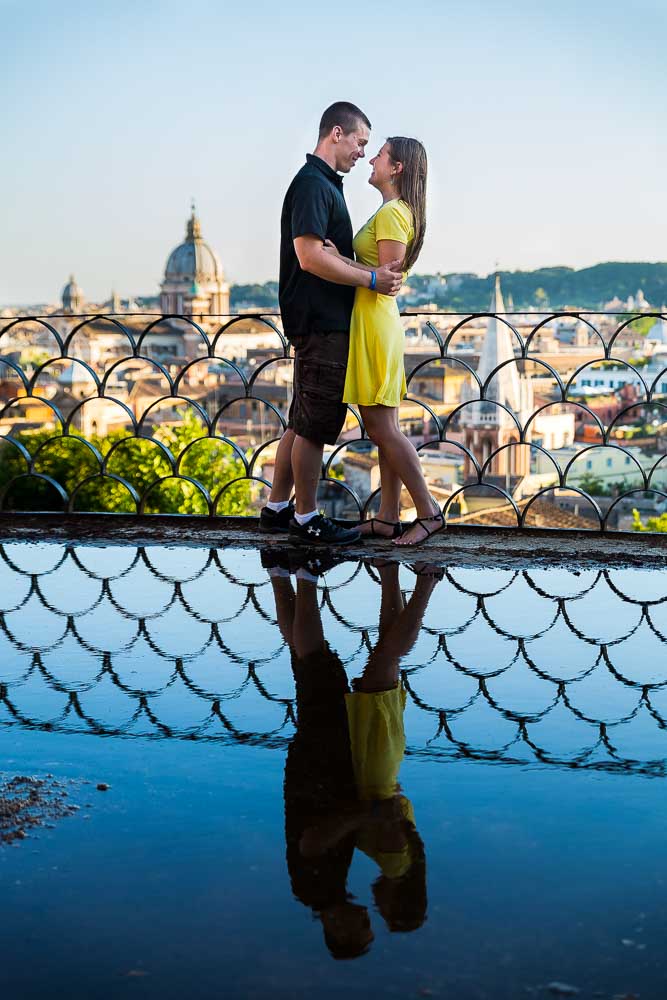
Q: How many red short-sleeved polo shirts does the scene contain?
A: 0